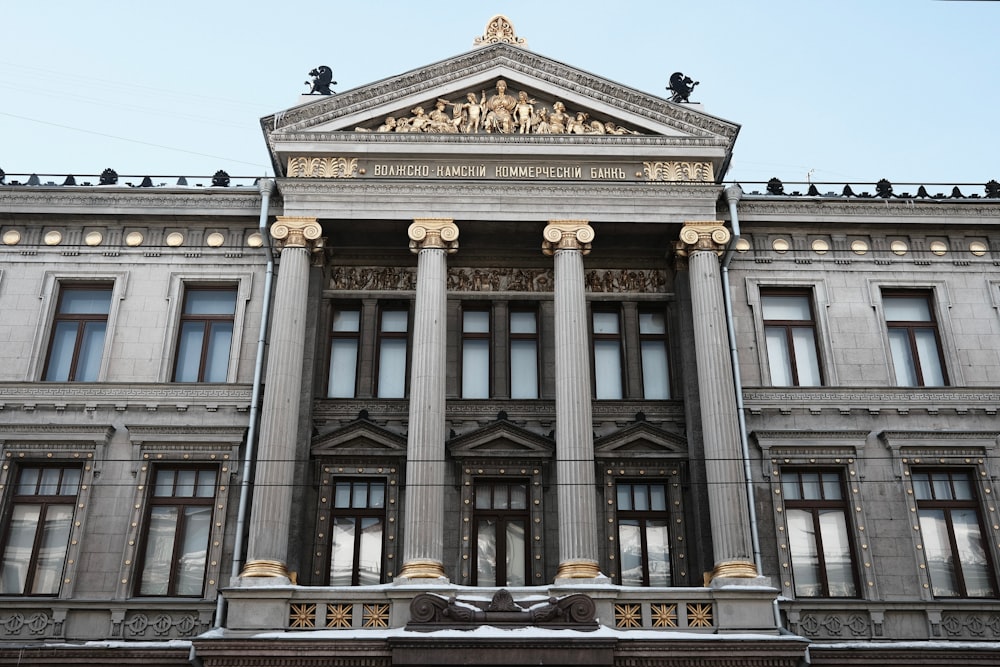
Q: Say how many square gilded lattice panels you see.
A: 6